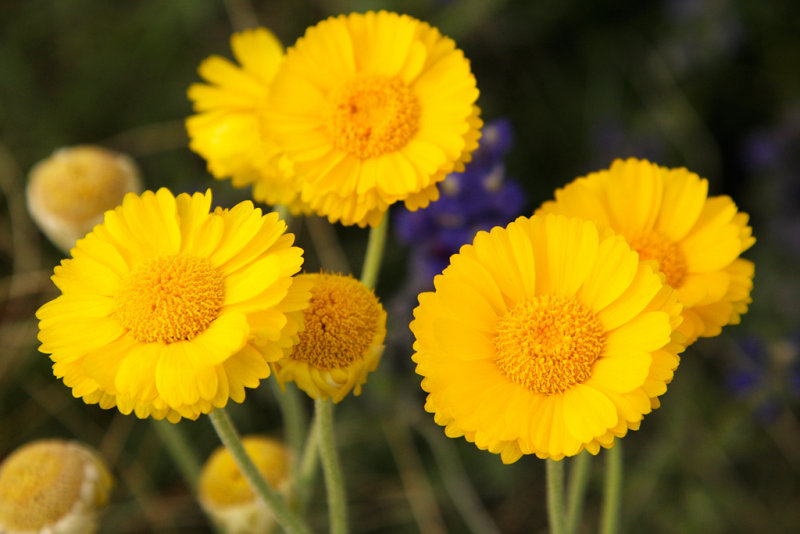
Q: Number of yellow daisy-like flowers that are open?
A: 5